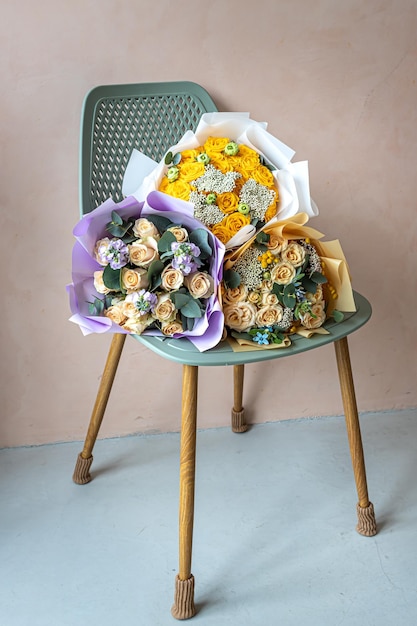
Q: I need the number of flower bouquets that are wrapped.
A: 3